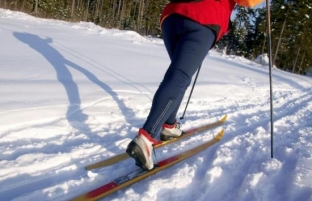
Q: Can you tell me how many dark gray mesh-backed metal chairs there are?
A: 0